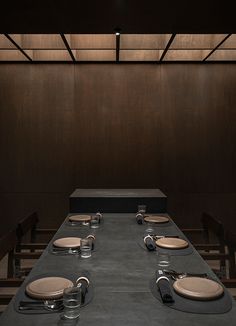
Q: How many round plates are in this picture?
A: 6